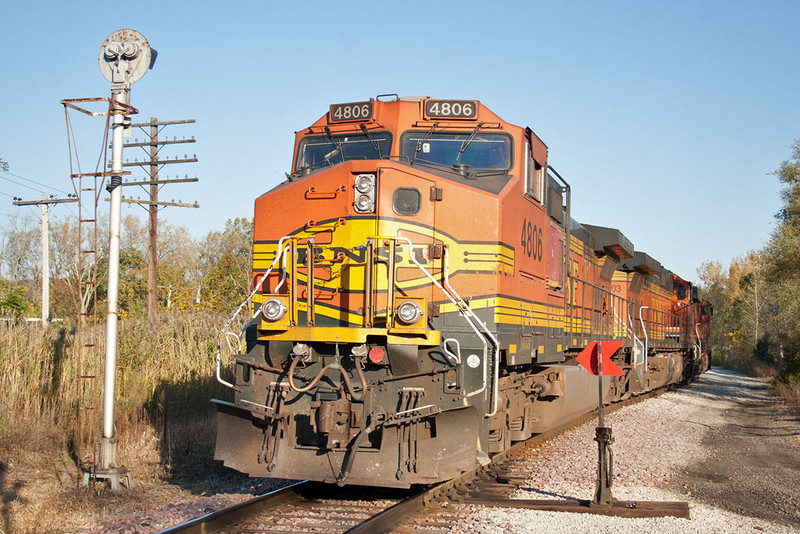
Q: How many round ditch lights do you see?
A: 2